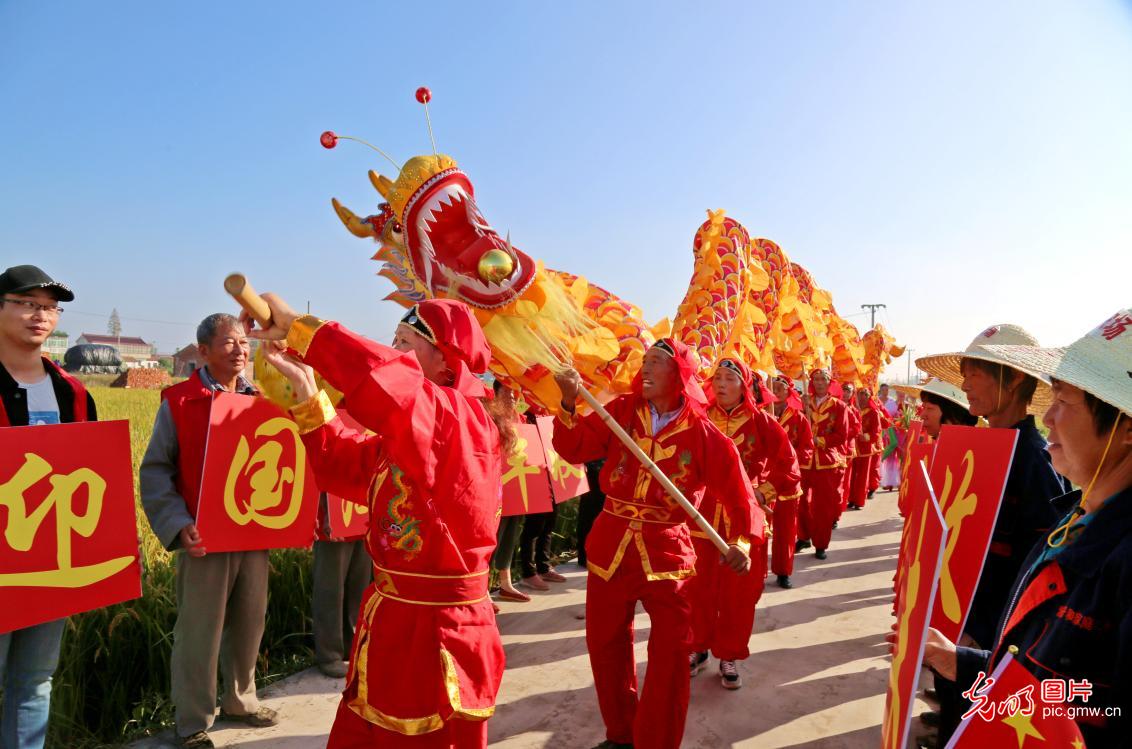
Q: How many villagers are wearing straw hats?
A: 3